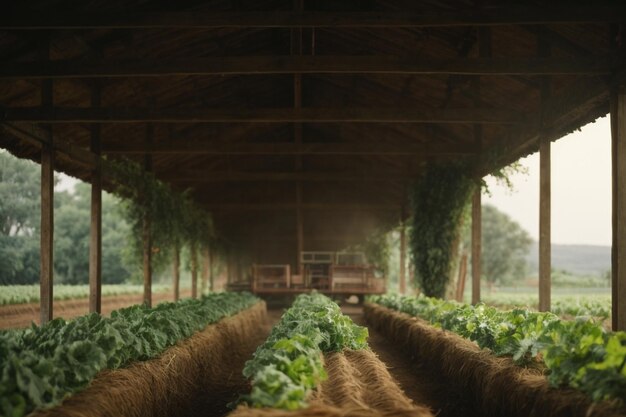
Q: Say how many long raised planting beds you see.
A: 3